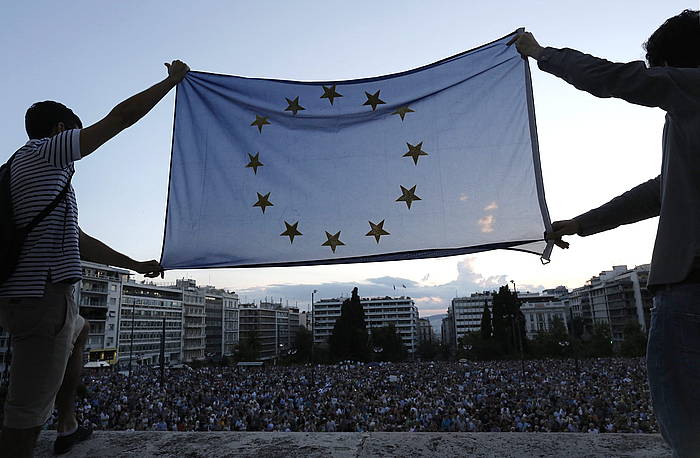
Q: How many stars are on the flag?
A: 12